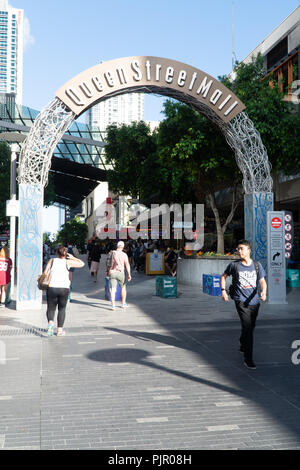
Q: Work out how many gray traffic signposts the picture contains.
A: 1